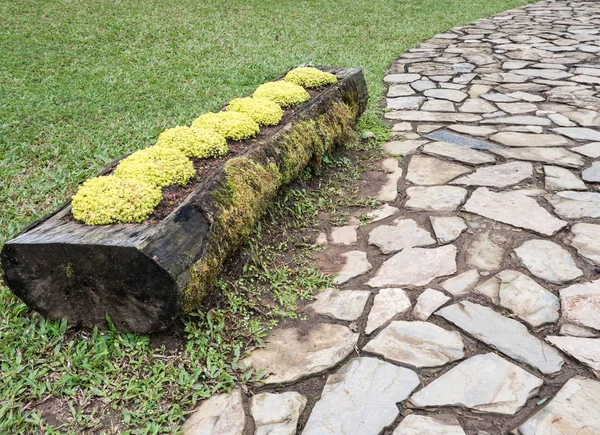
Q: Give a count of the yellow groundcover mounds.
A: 7